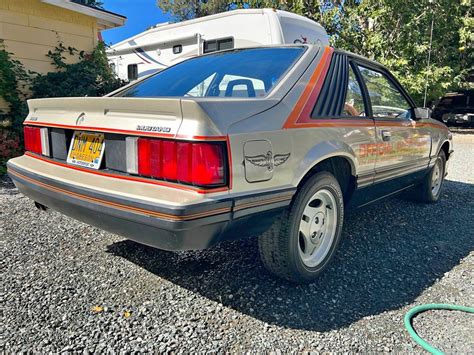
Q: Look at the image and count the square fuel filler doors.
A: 1